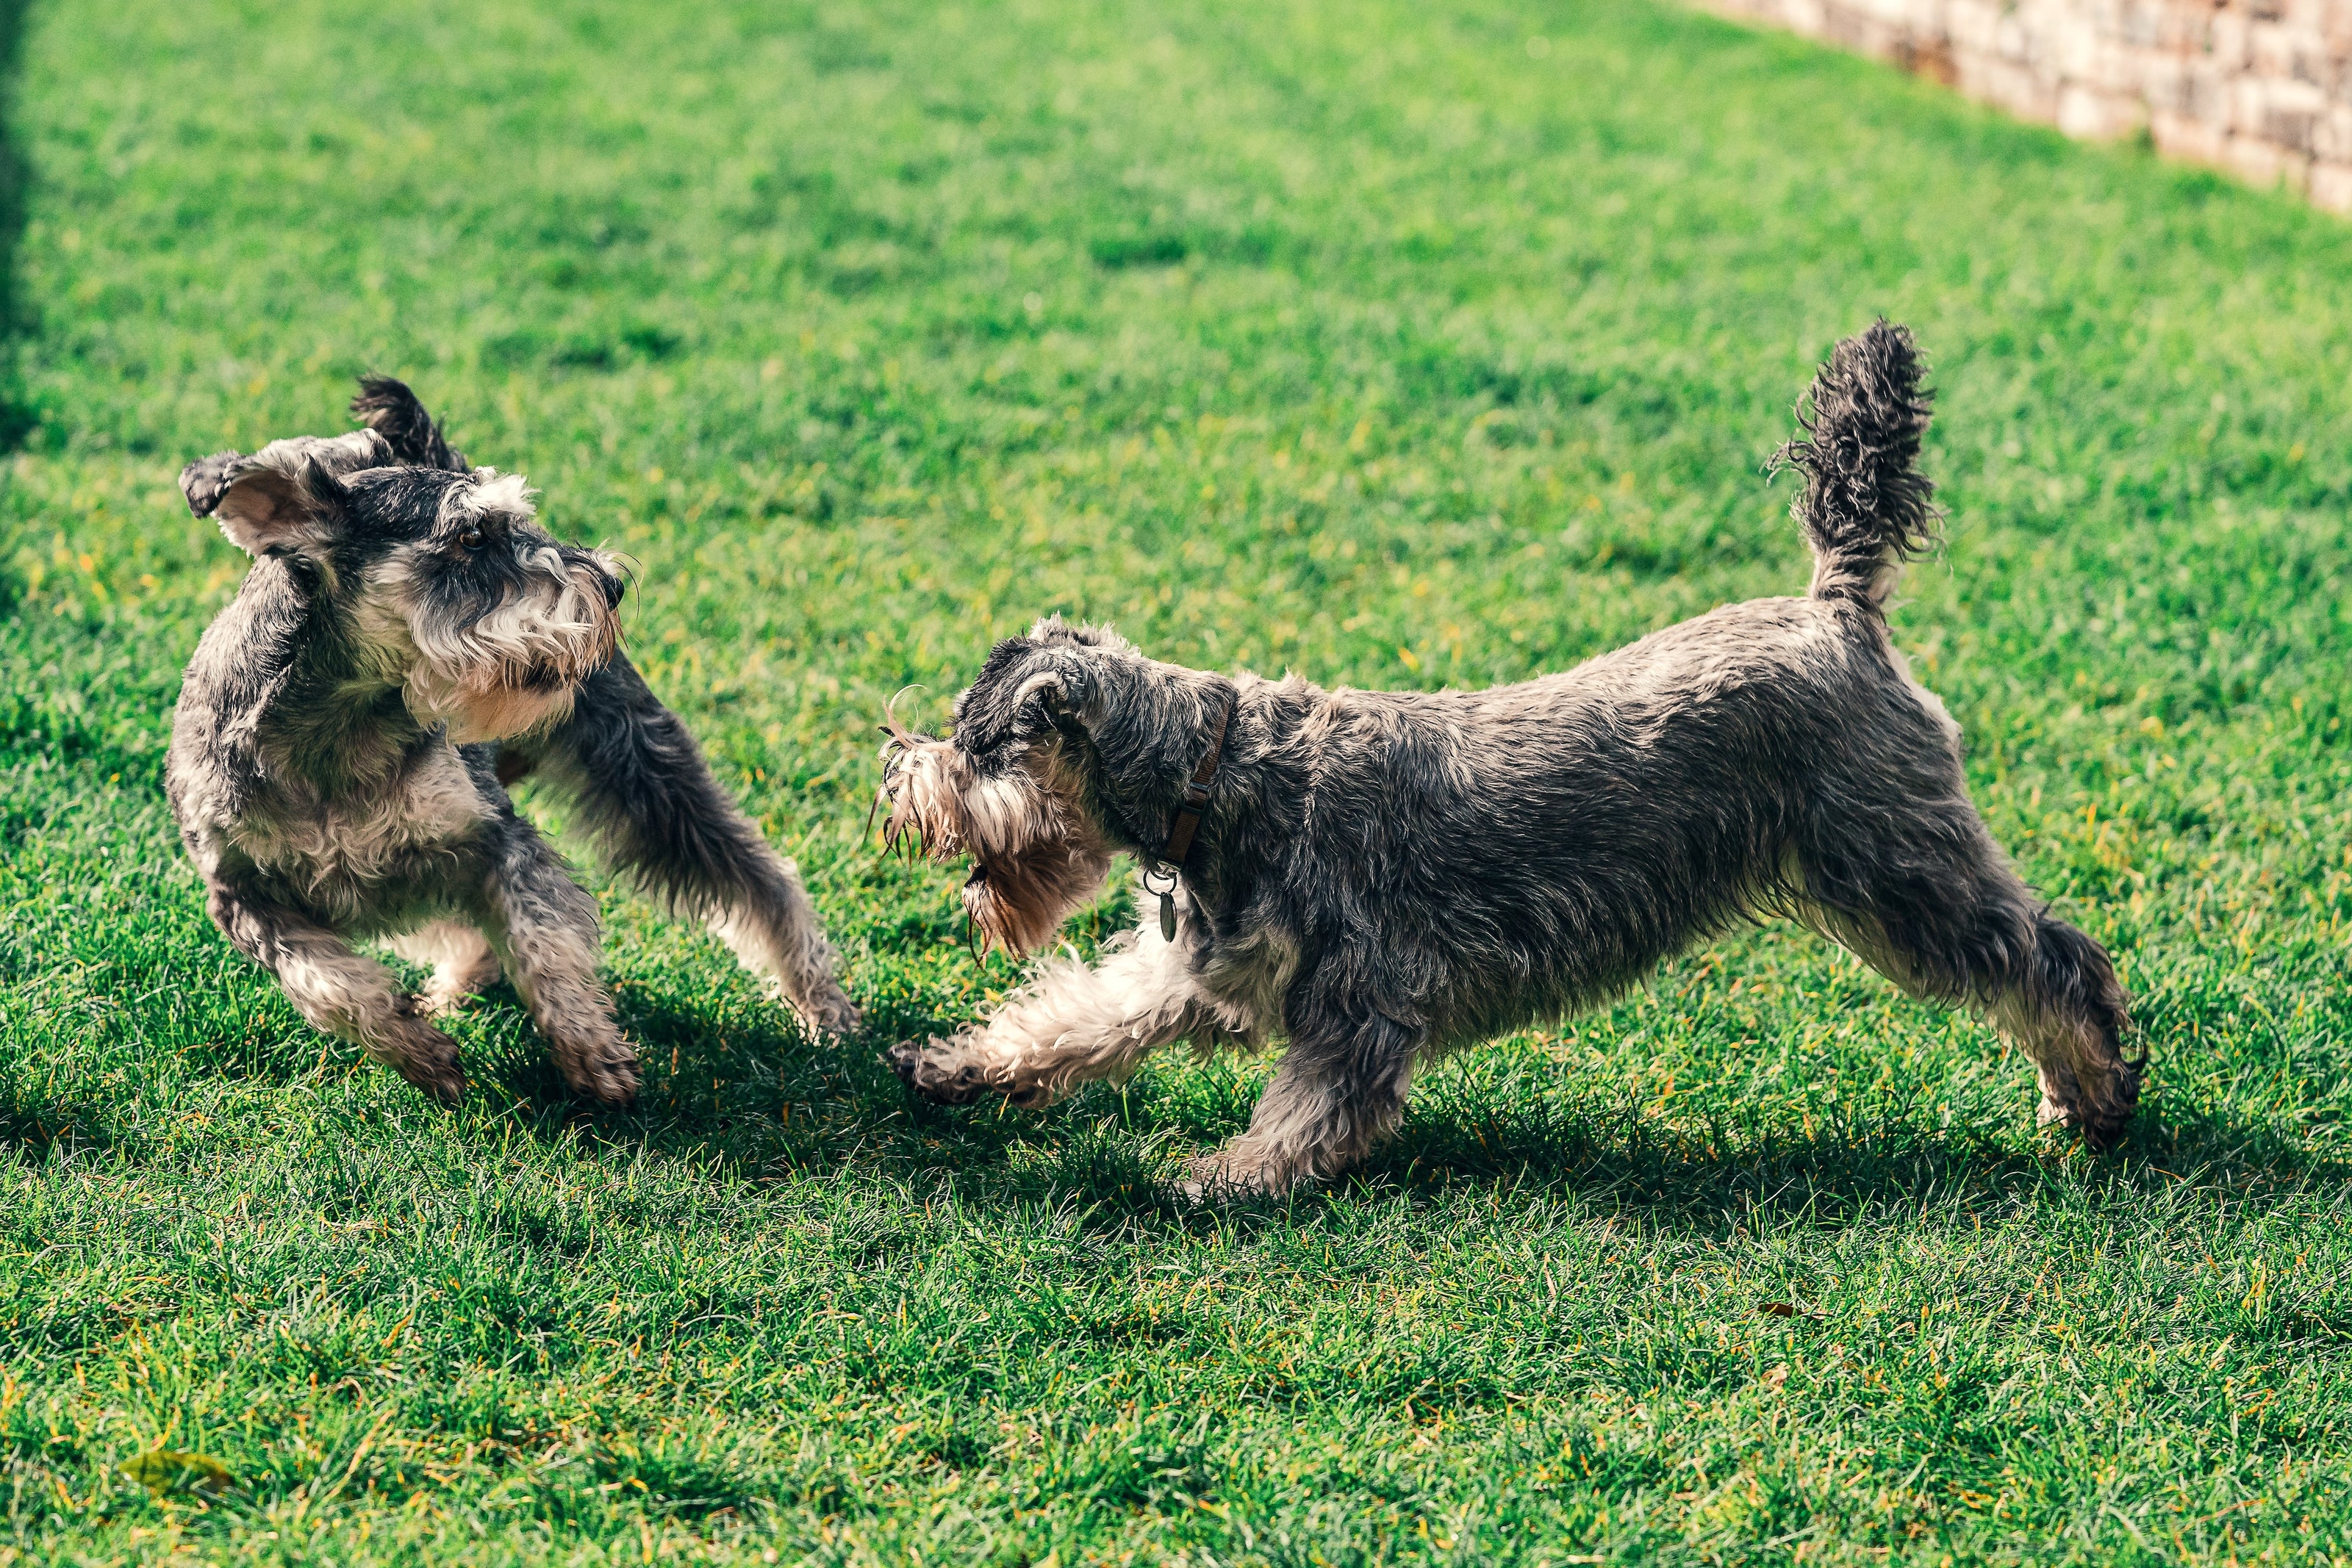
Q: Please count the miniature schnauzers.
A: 2